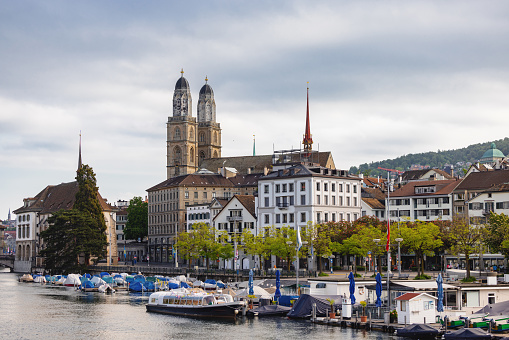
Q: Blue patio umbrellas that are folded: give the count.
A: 5